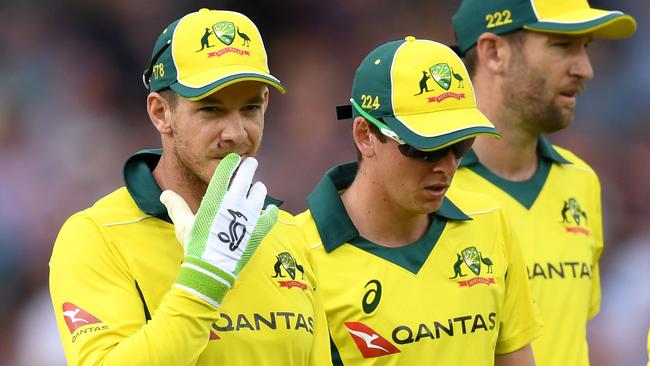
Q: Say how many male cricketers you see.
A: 3